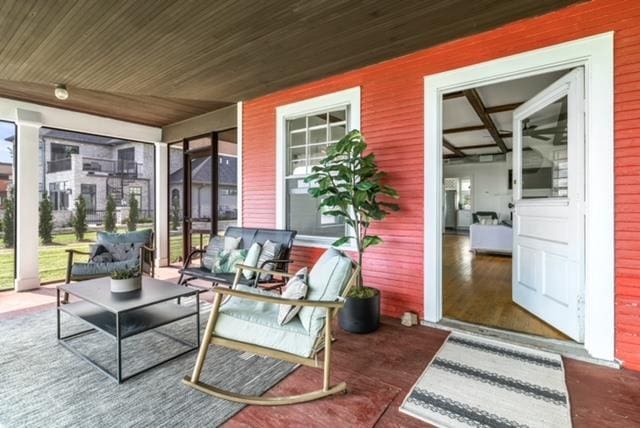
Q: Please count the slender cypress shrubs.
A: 6